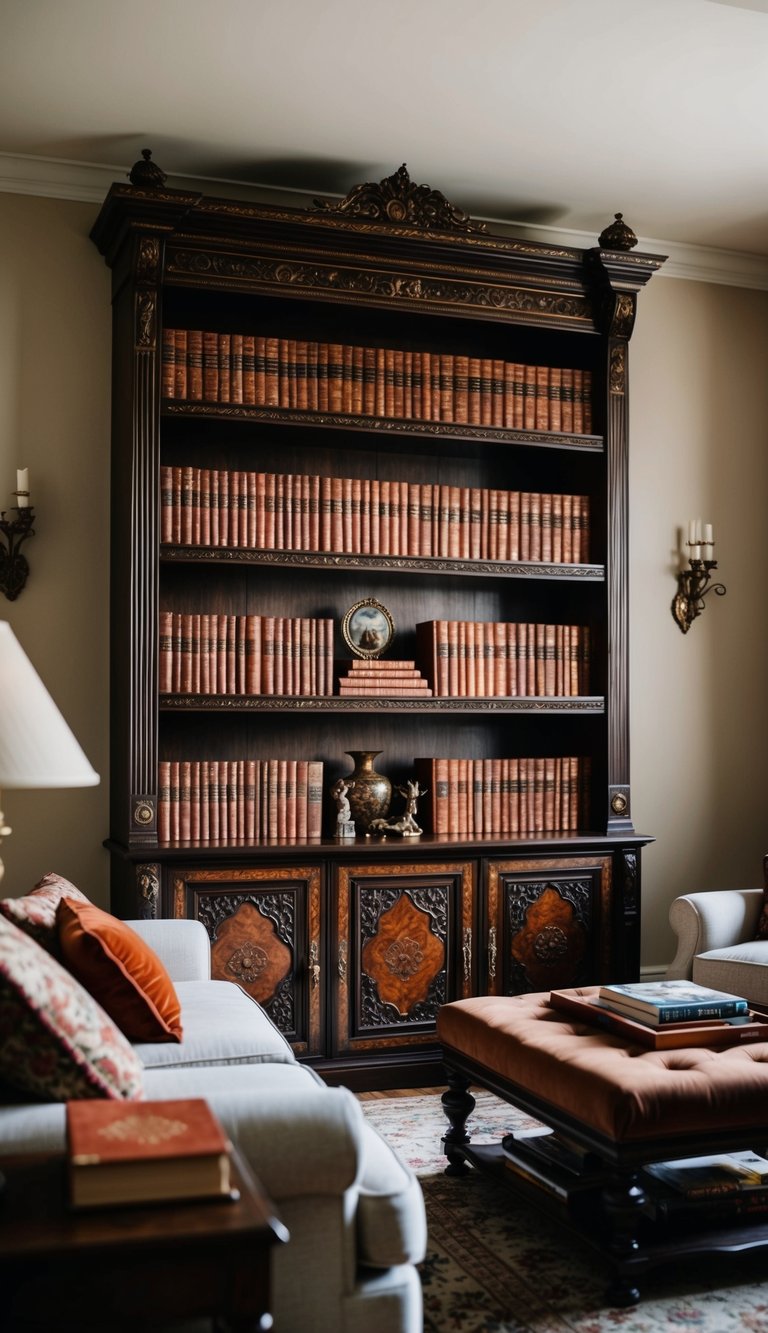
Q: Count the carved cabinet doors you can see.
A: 3